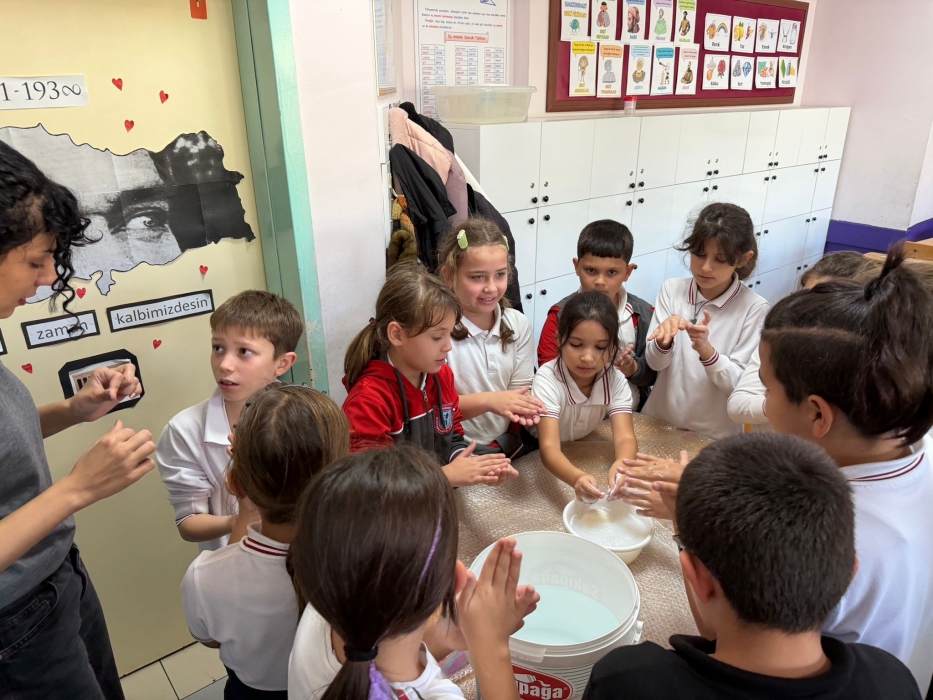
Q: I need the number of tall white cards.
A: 10